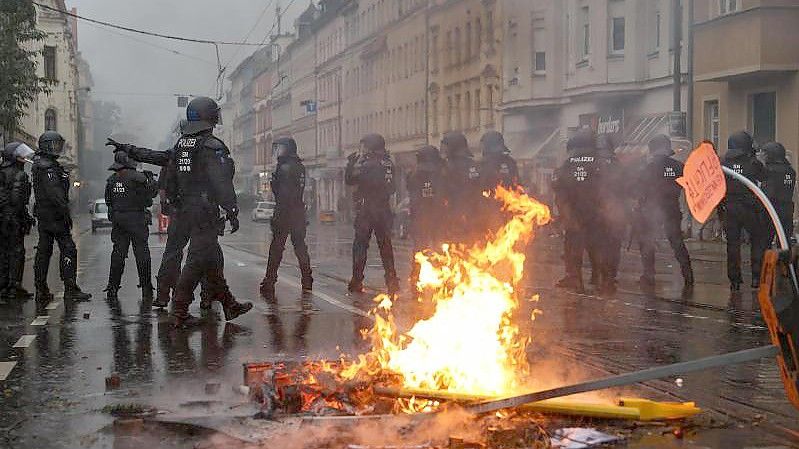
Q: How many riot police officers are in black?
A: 15